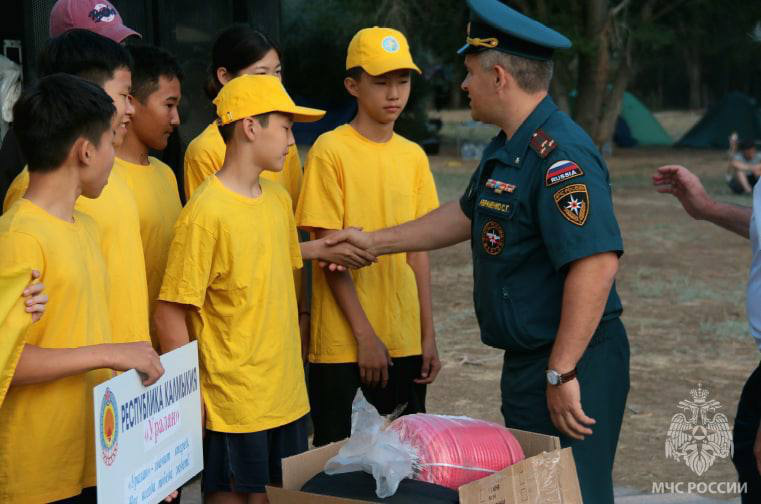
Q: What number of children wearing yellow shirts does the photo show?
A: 6